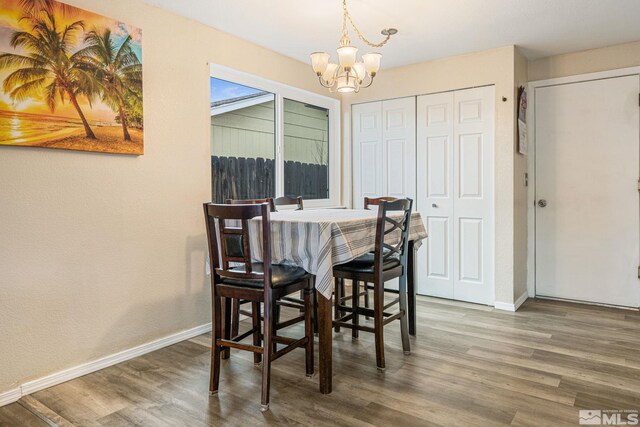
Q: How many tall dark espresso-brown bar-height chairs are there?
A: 5